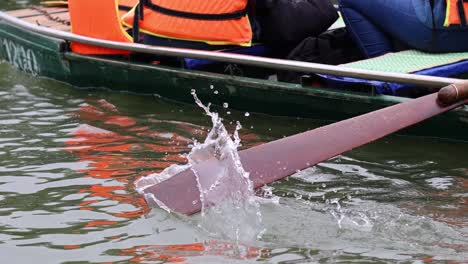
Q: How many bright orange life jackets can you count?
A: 3